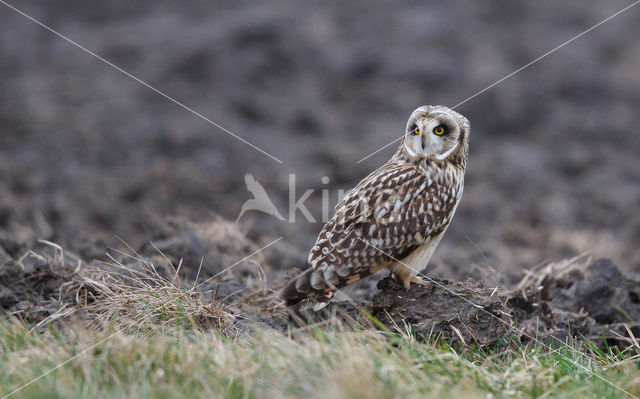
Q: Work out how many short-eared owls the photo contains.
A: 1